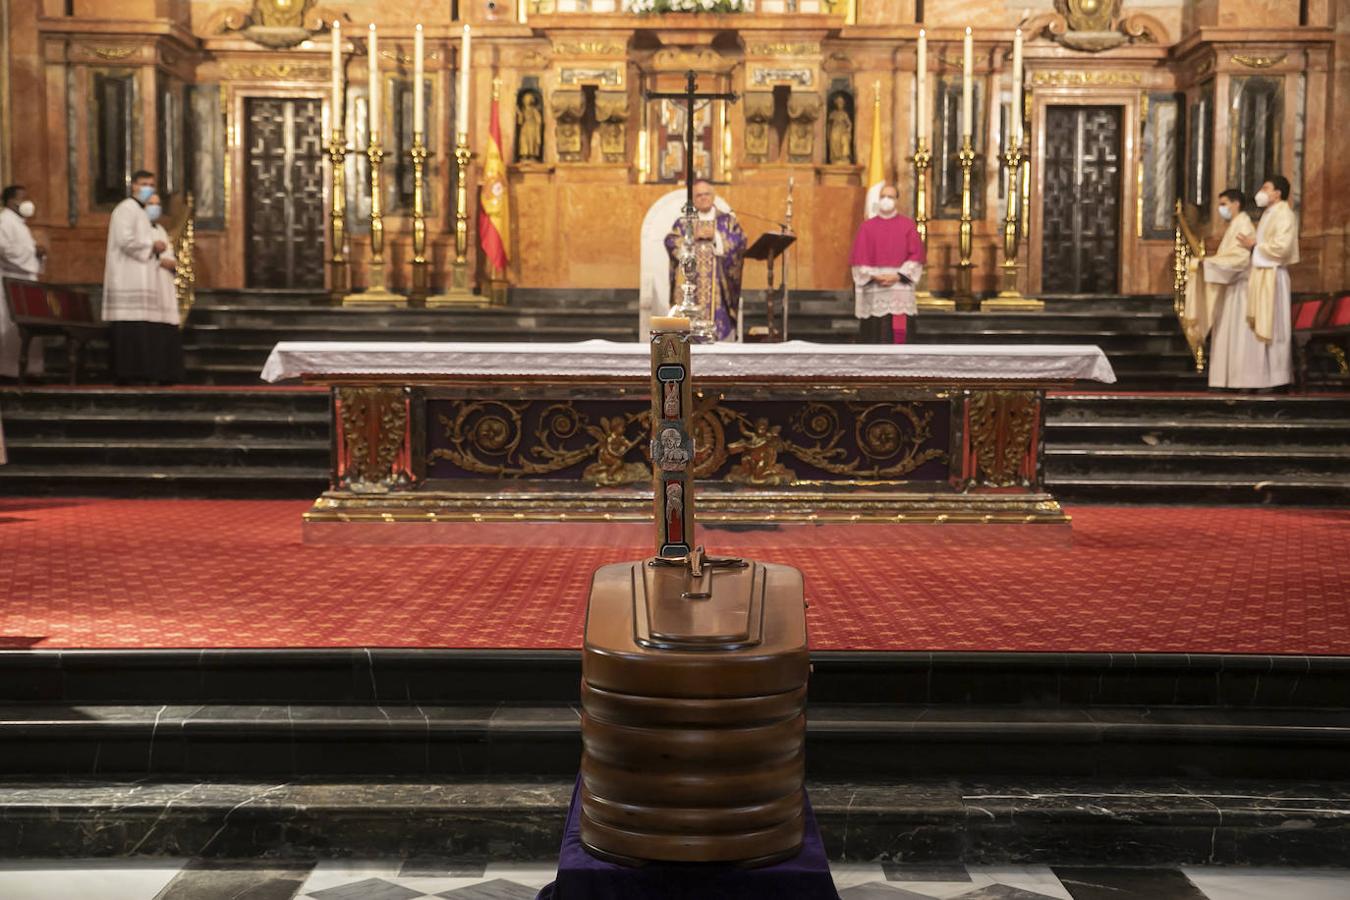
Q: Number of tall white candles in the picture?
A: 7